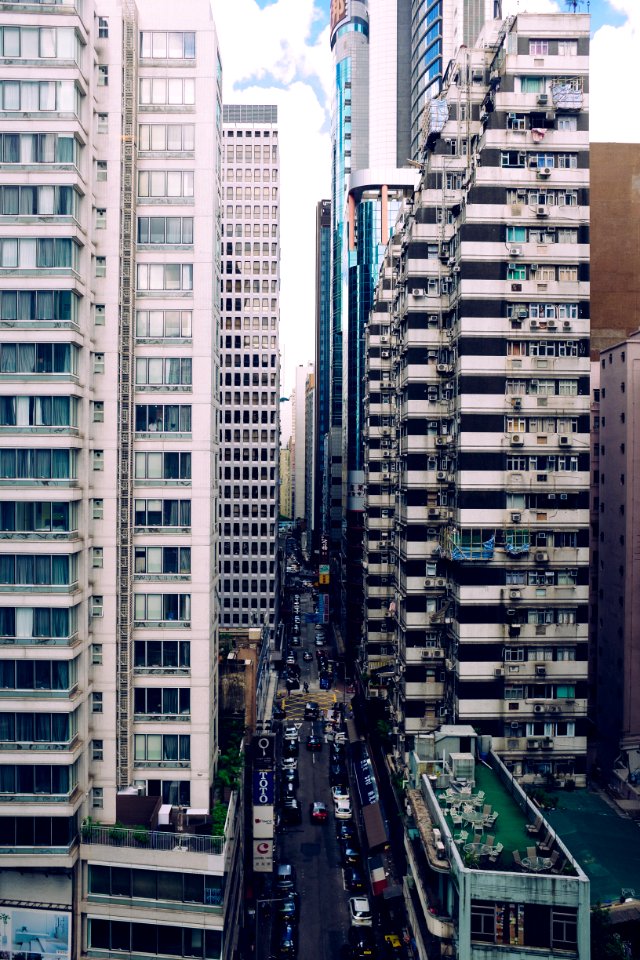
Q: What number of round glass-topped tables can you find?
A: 4